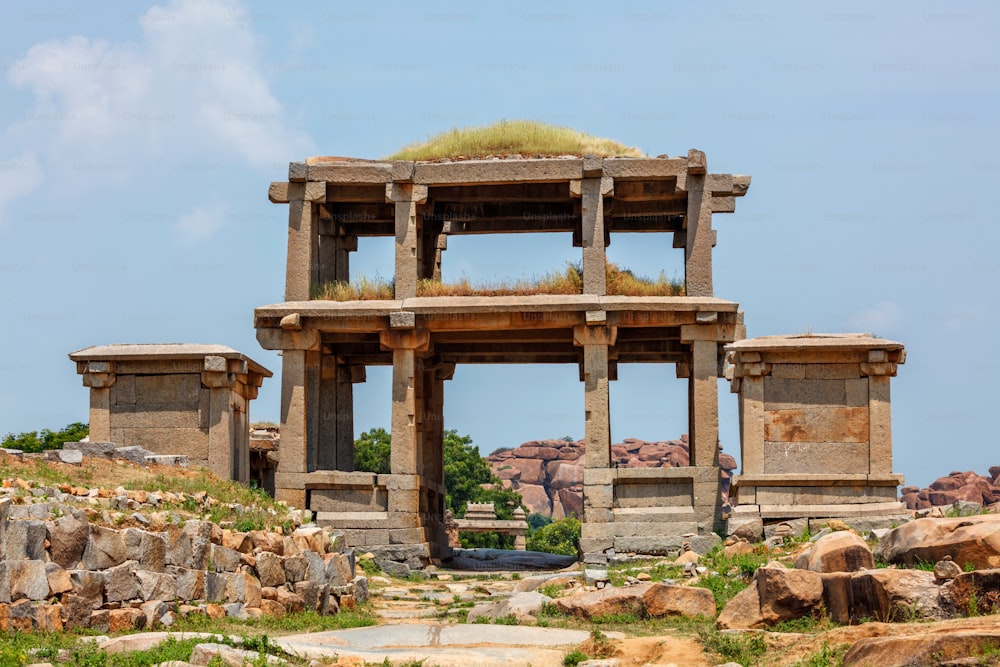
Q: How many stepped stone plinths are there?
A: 3